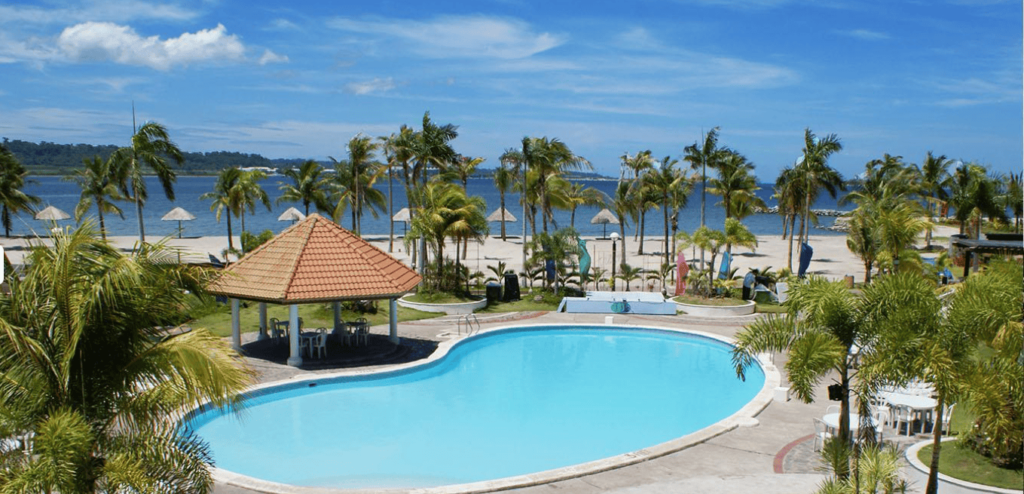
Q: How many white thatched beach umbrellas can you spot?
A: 6